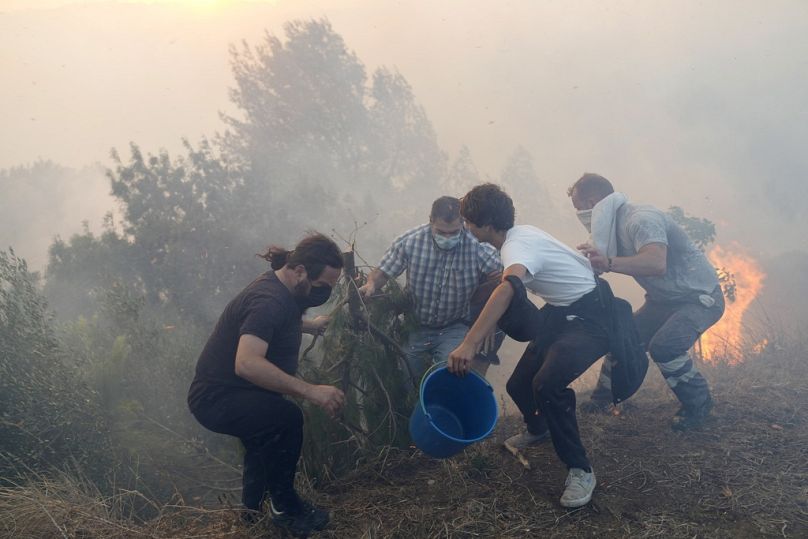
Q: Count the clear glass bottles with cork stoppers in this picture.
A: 0